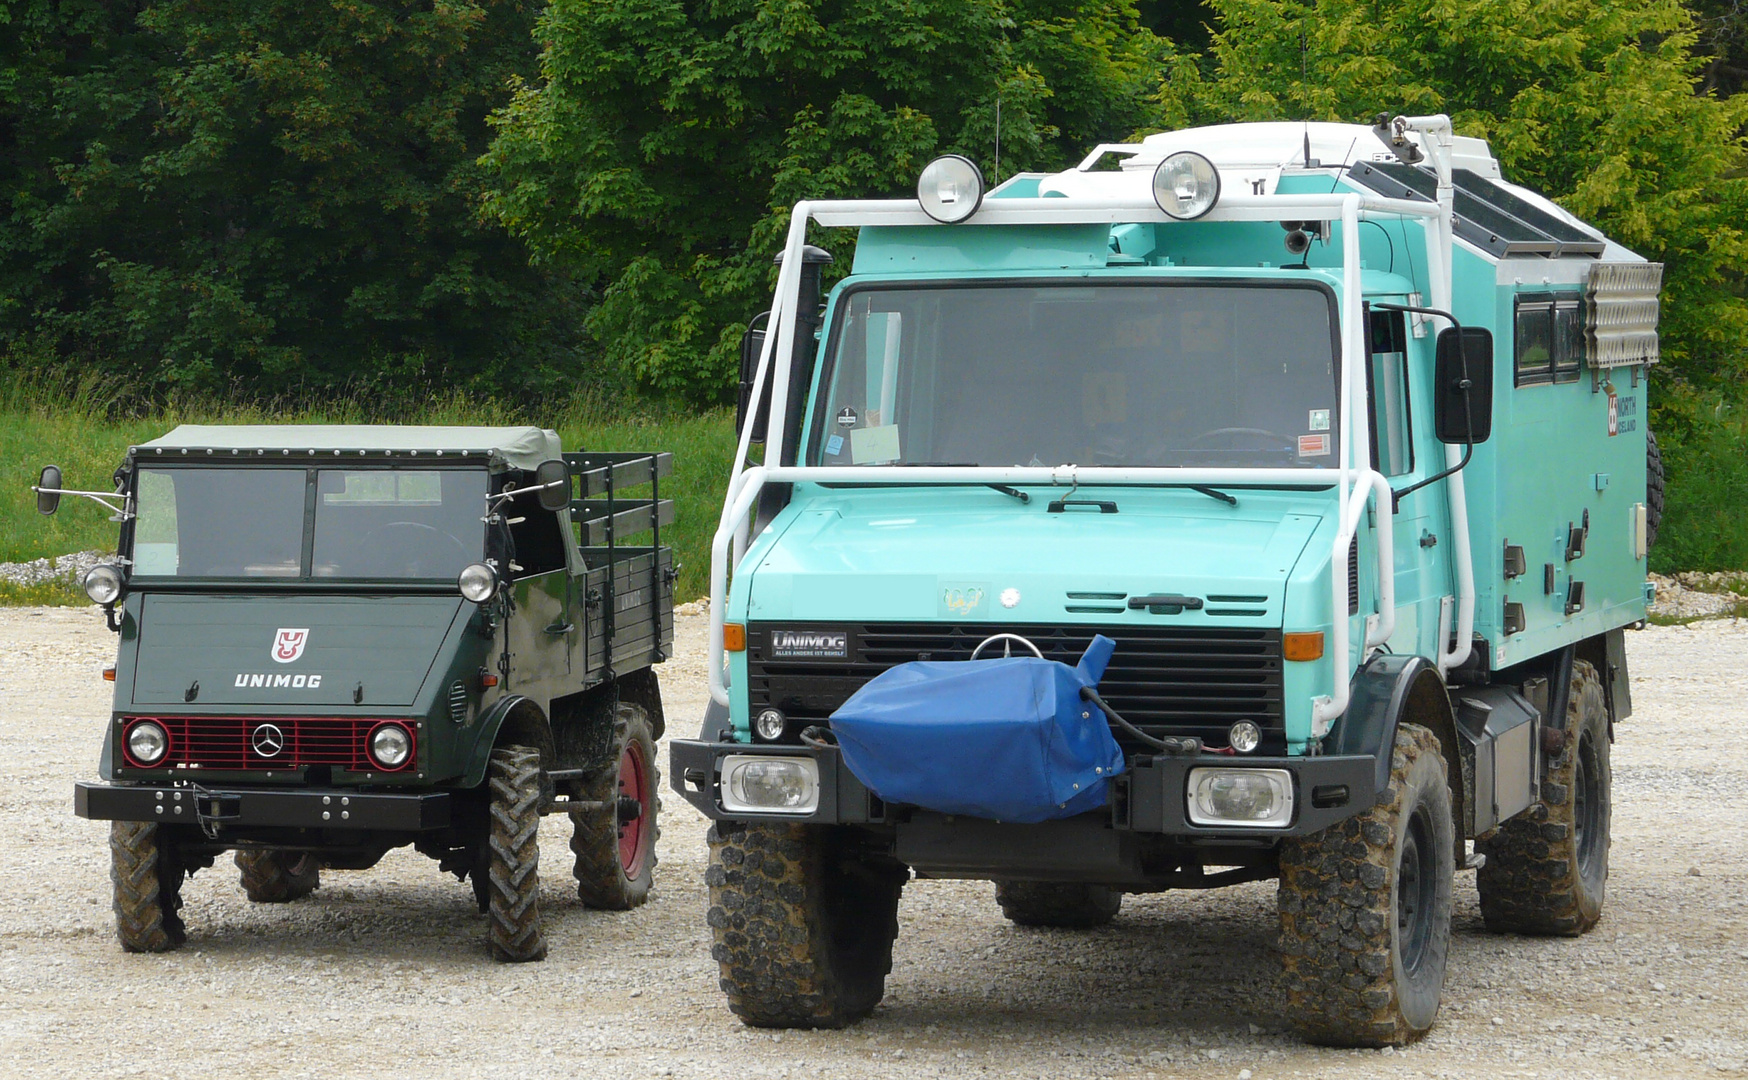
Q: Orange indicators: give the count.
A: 4